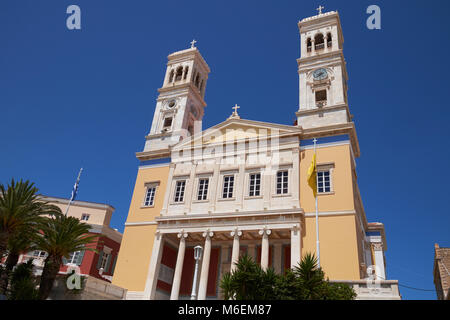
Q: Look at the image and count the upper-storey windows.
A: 7